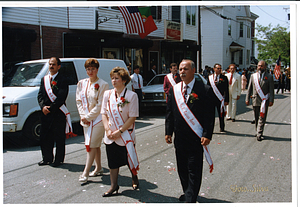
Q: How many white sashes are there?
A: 7